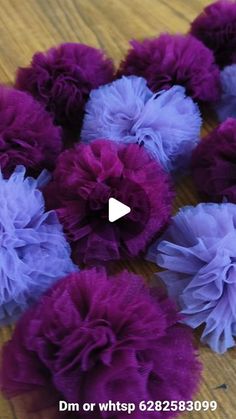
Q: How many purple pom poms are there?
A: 7